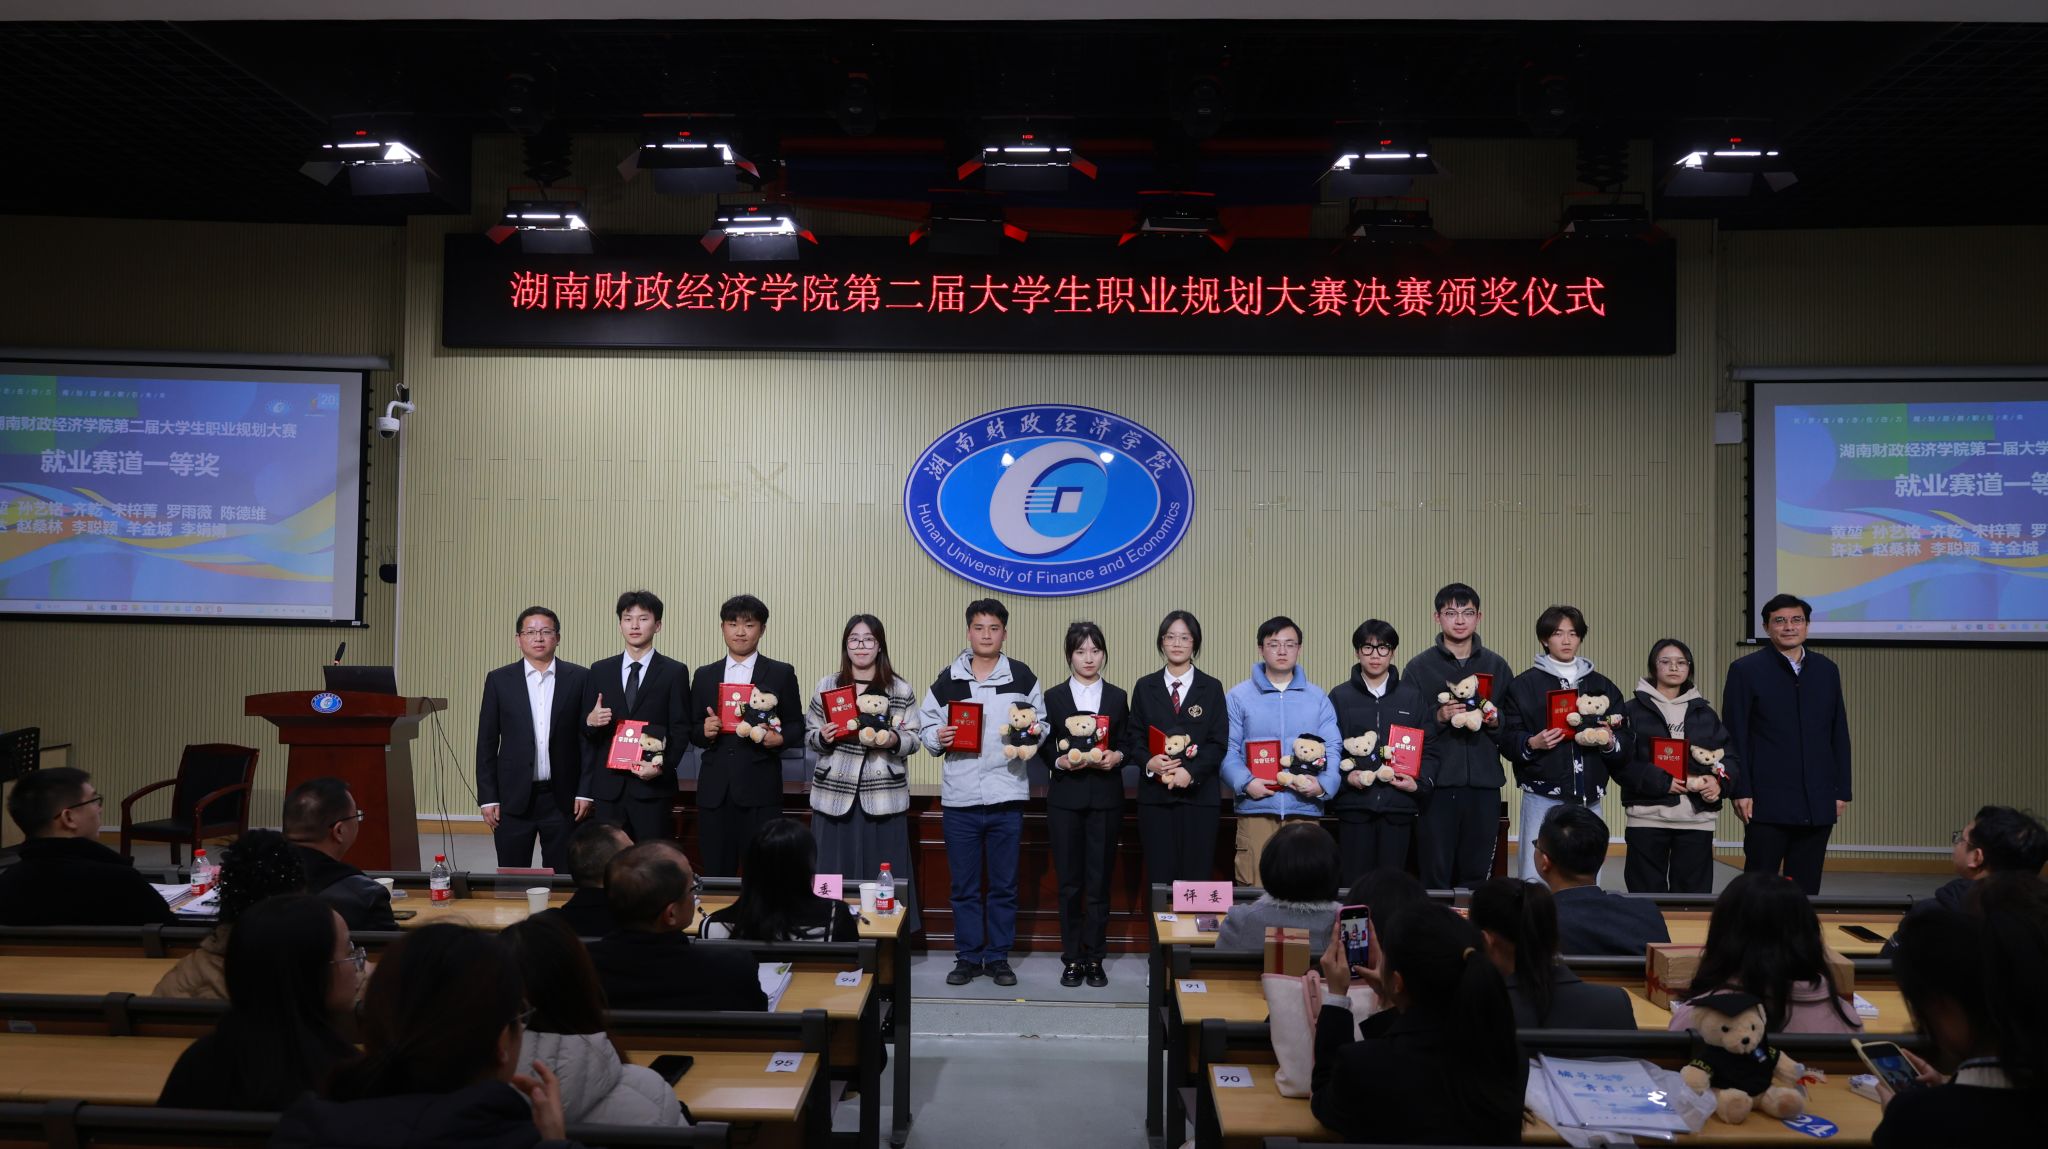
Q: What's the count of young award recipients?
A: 11